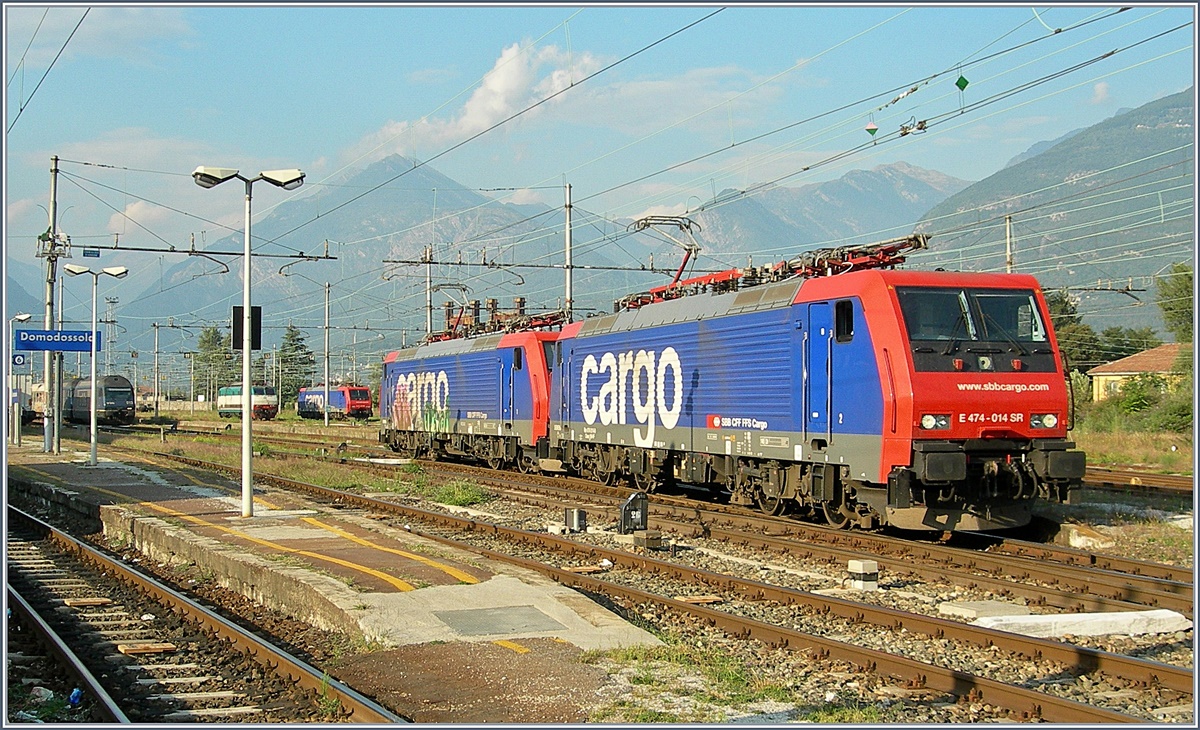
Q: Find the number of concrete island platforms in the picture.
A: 1